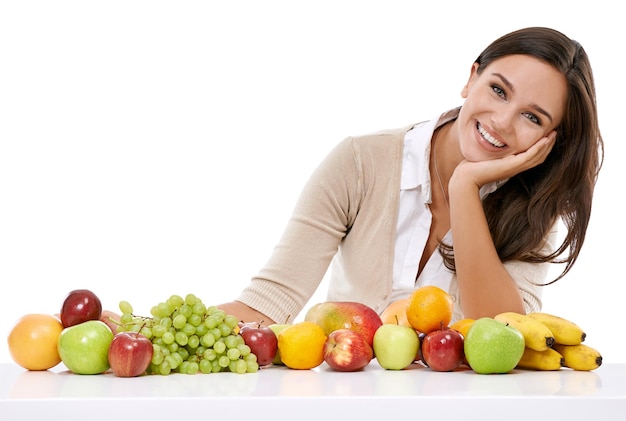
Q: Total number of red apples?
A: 5